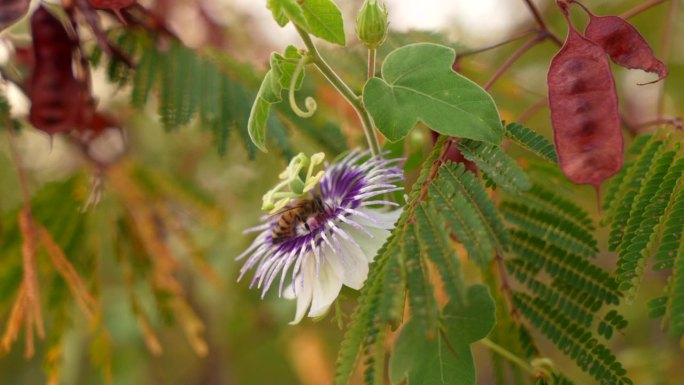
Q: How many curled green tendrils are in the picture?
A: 1